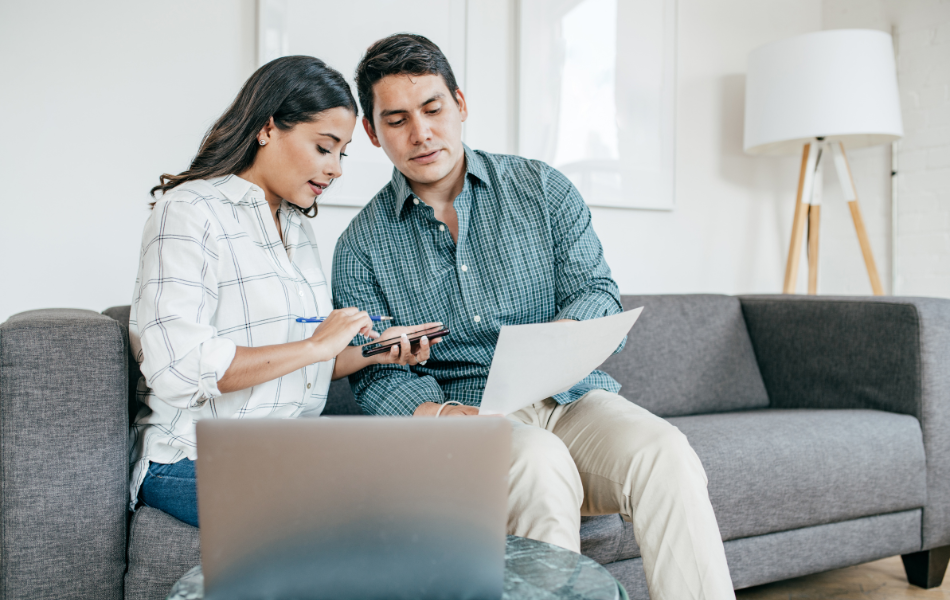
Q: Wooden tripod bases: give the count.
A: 1